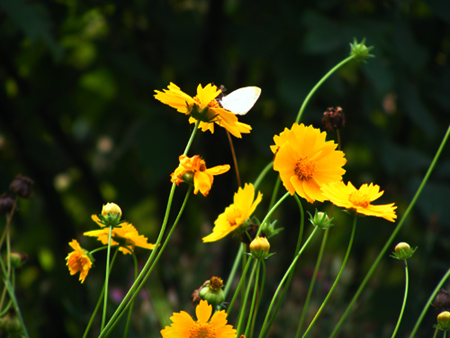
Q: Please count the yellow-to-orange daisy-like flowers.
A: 8